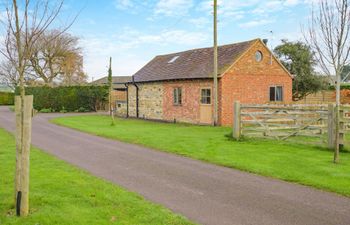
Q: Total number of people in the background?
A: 0